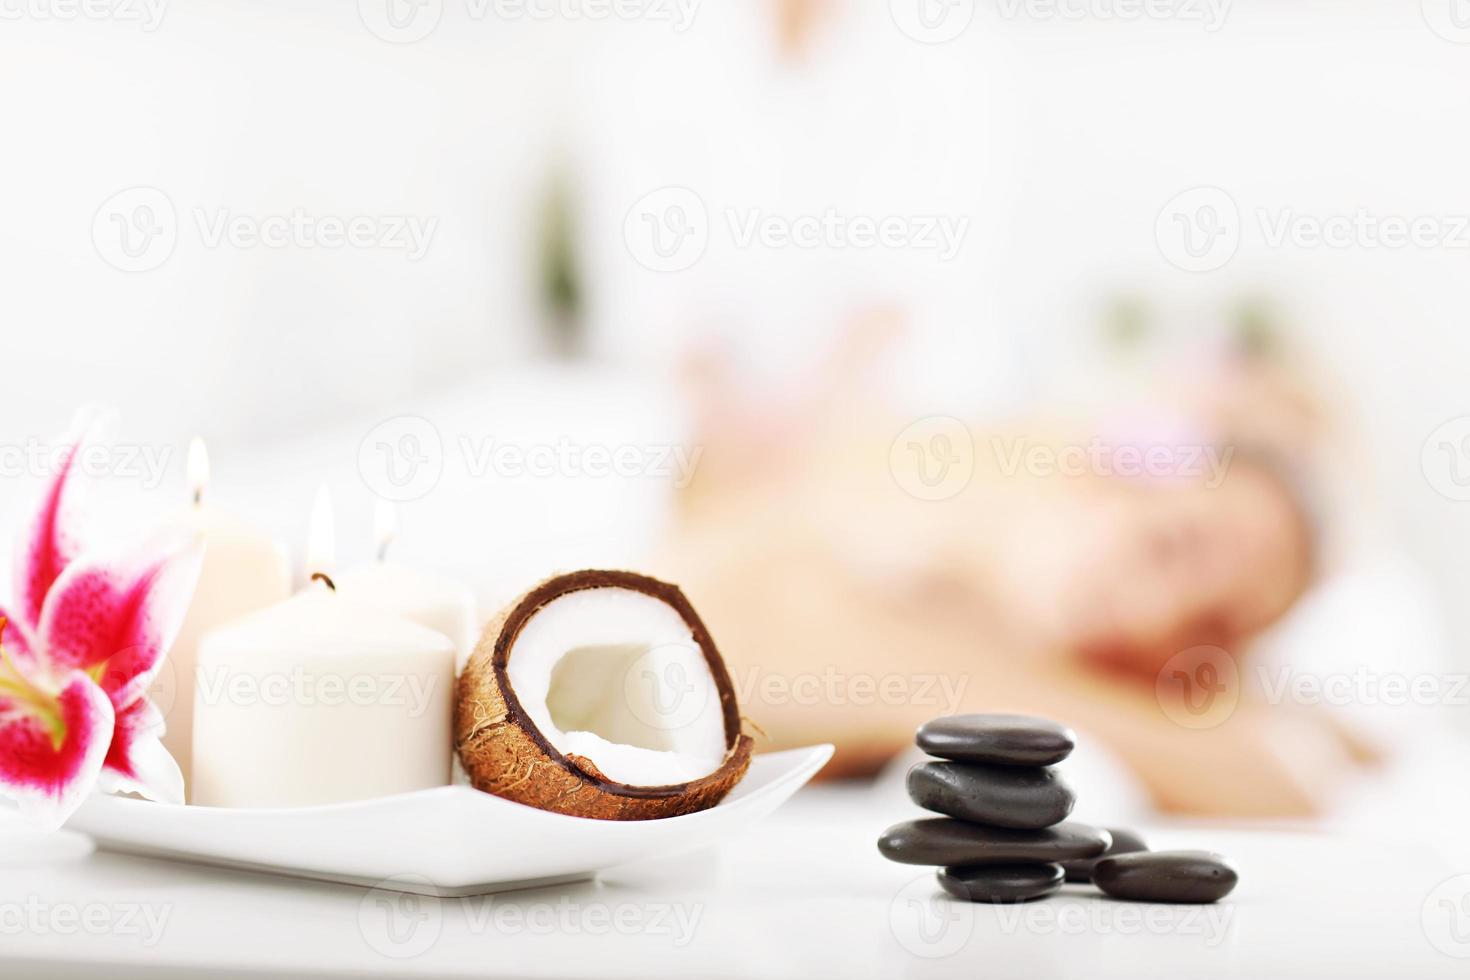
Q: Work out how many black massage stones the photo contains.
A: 6